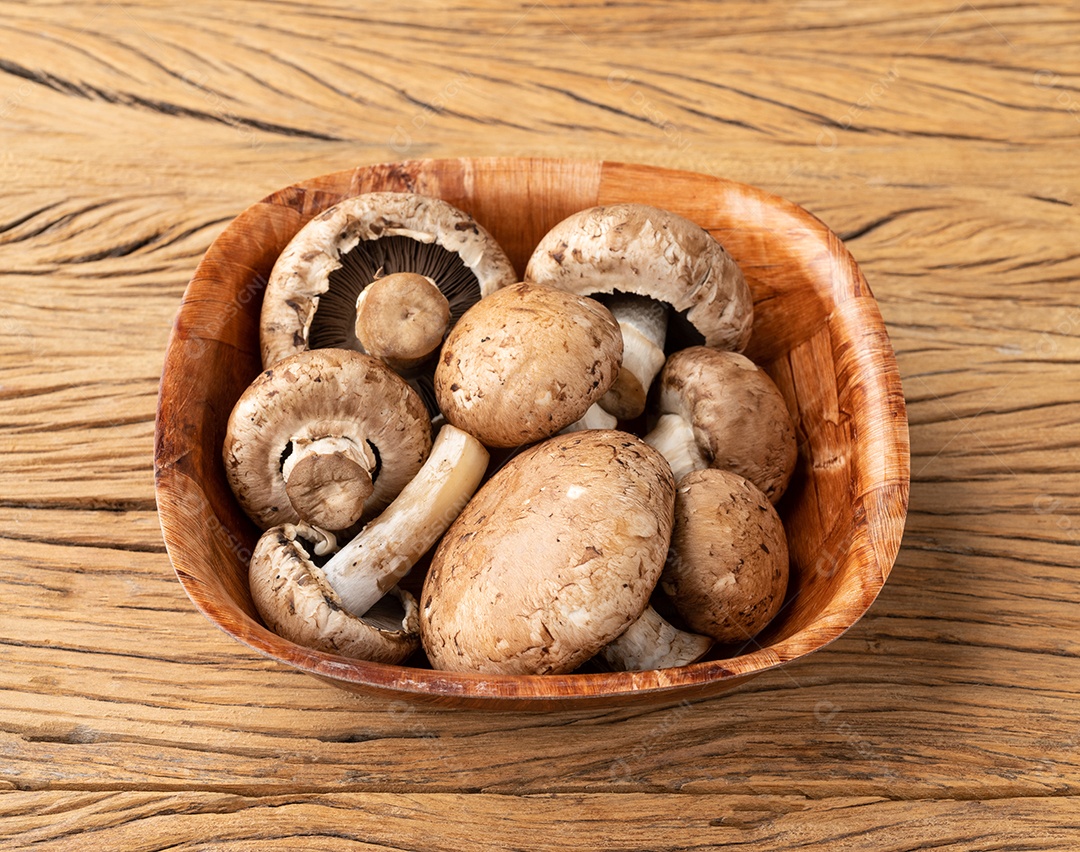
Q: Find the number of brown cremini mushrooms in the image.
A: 8